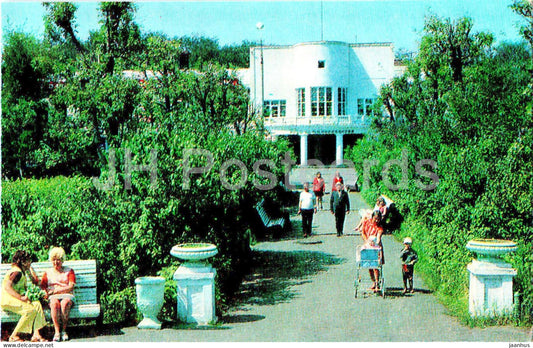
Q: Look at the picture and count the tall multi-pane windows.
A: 3